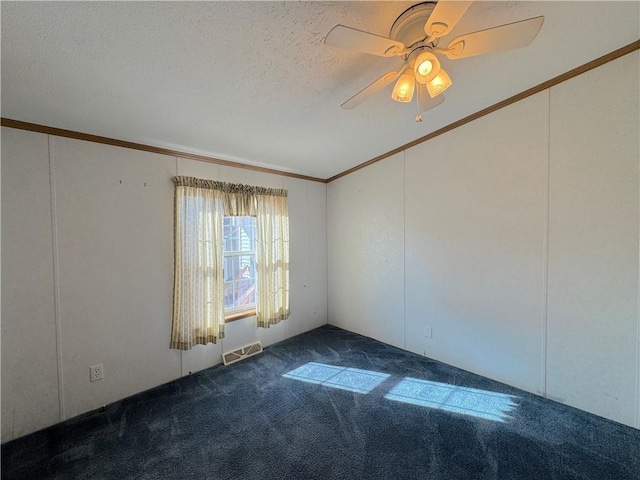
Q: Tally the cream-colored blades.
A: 5